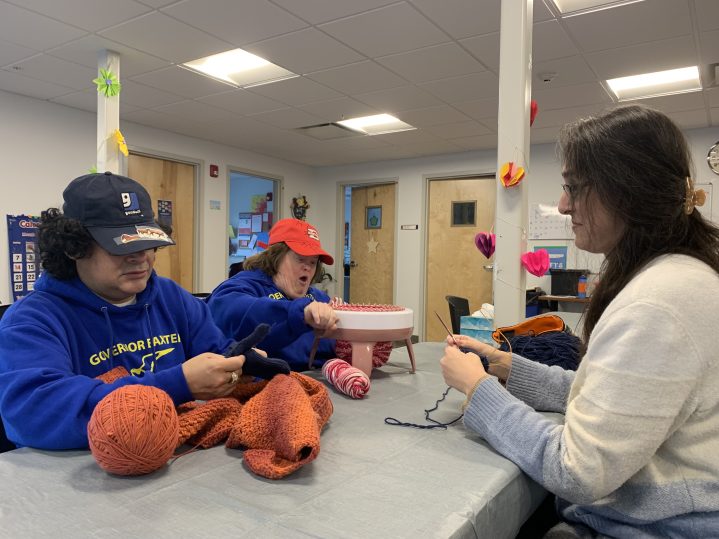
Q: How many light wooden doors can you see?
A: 3